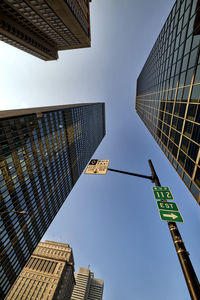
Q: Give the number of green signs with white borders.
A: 3